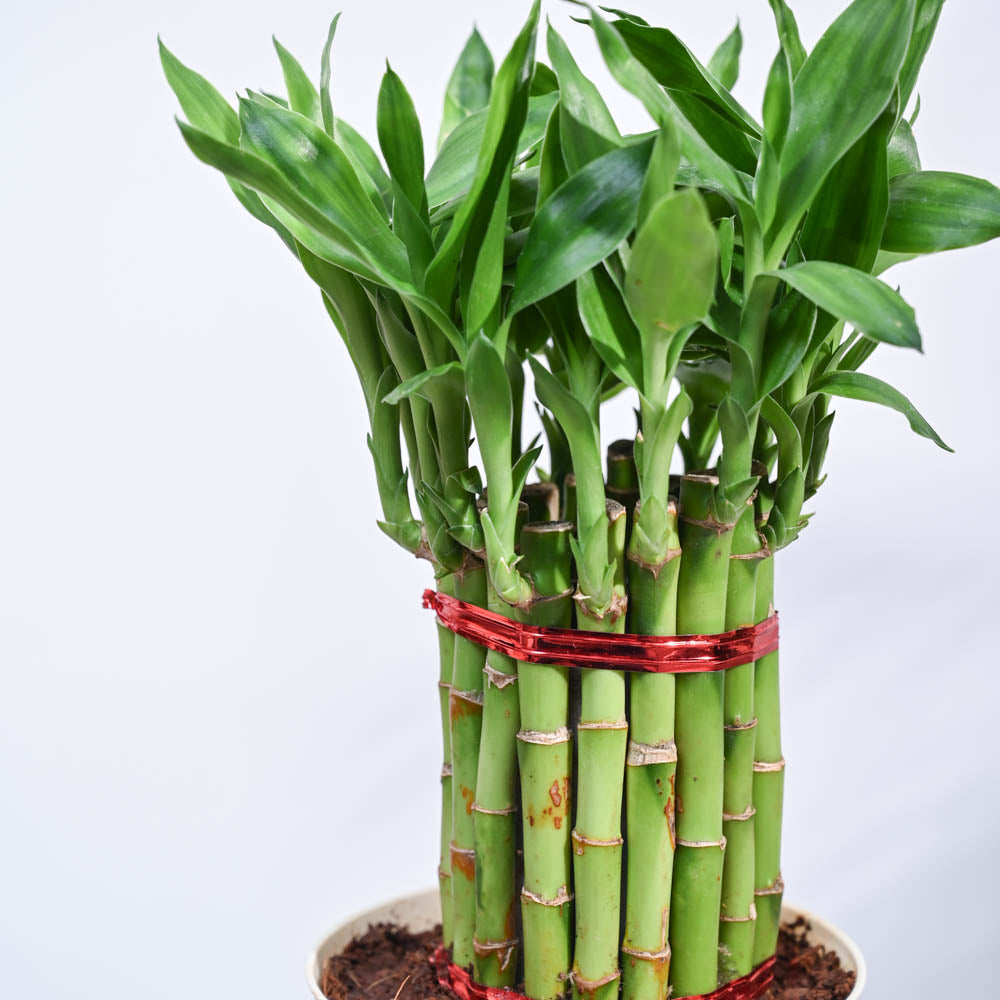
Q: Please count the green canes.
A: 9